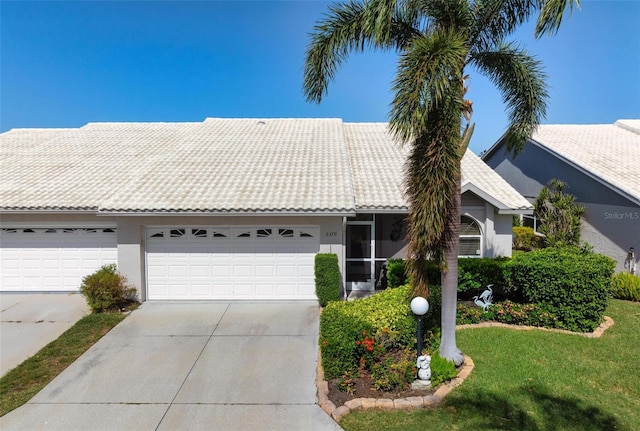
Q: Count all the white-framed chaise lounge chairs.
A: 0